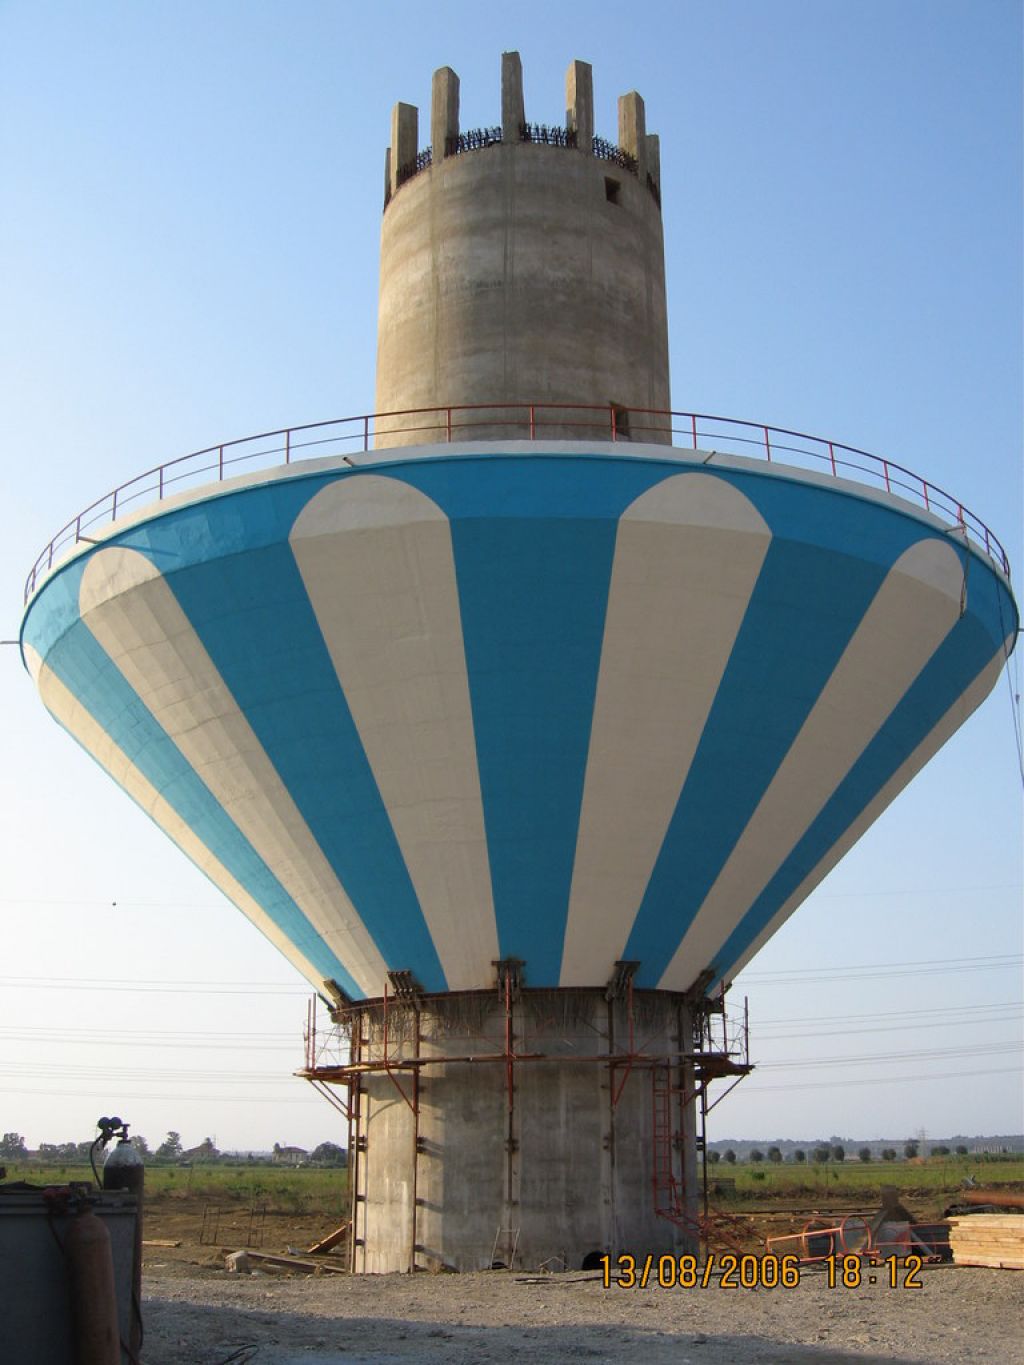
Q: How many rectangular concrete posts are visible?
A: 7